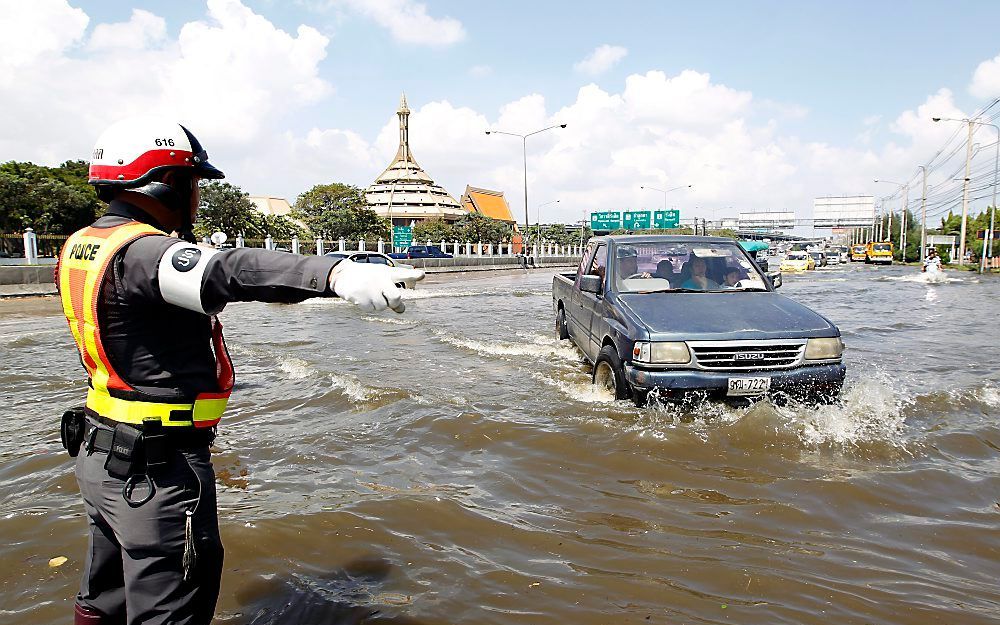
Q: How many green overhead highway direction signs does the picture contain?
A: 3